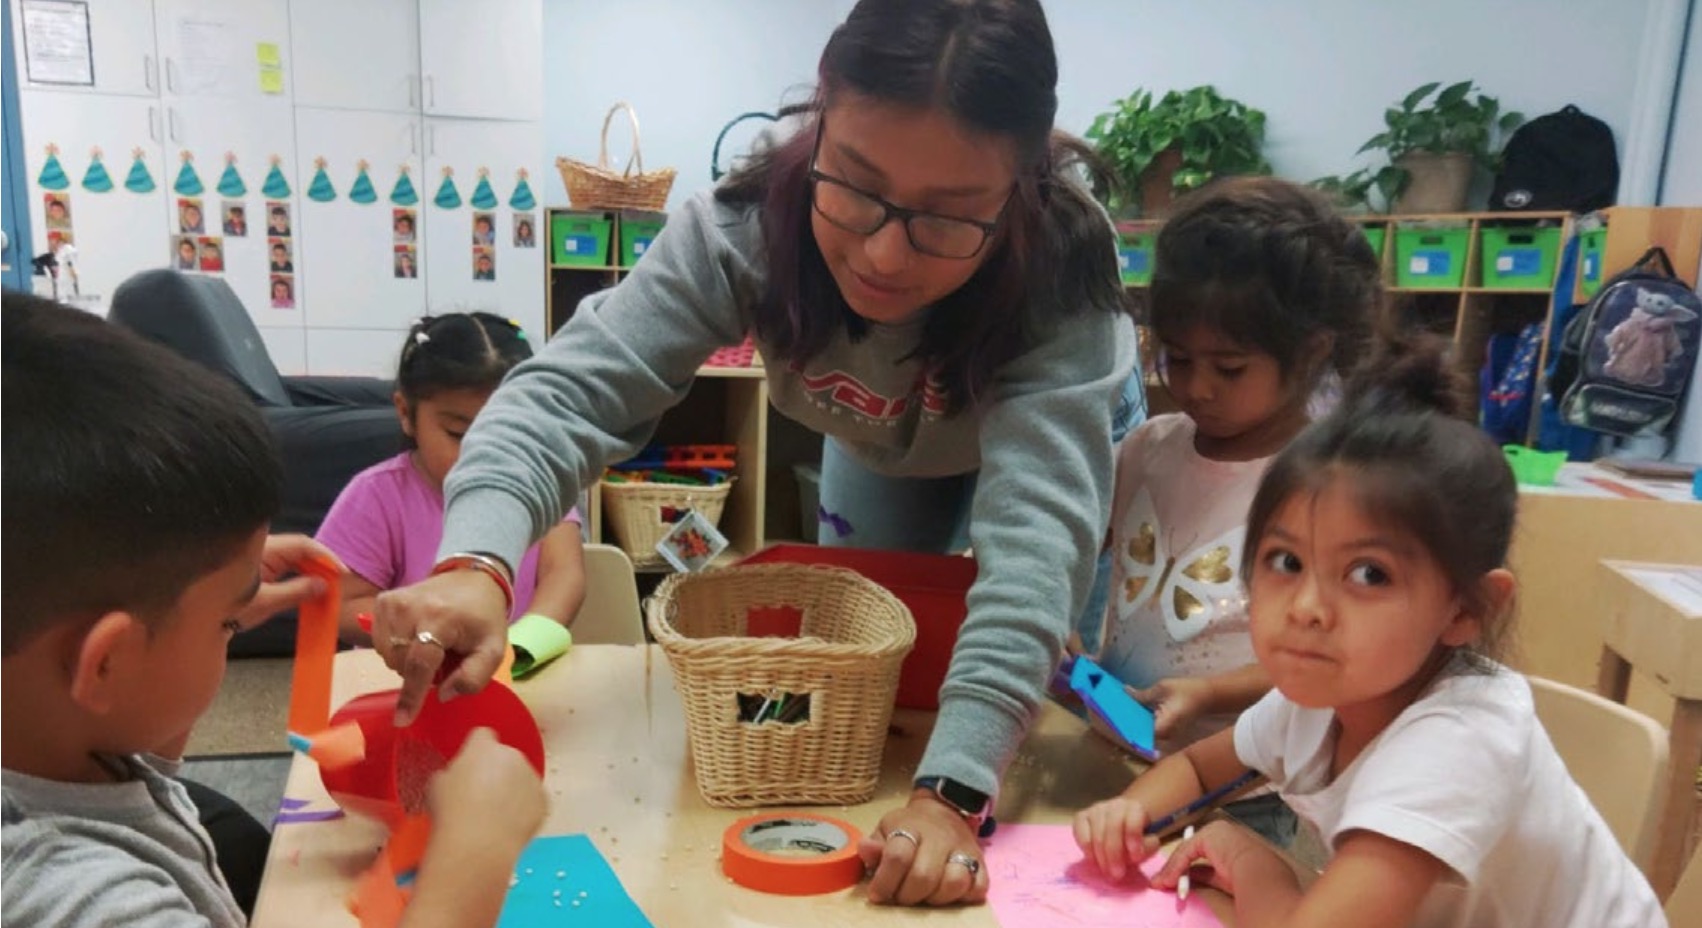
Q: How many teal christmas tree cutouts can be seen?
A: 12